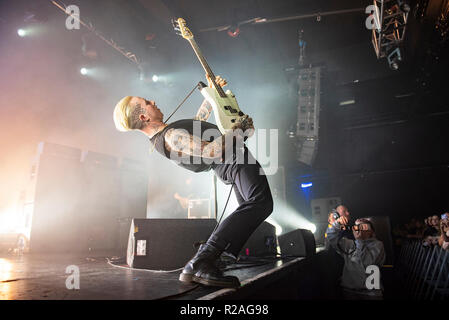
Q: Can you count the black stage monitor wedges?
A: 3